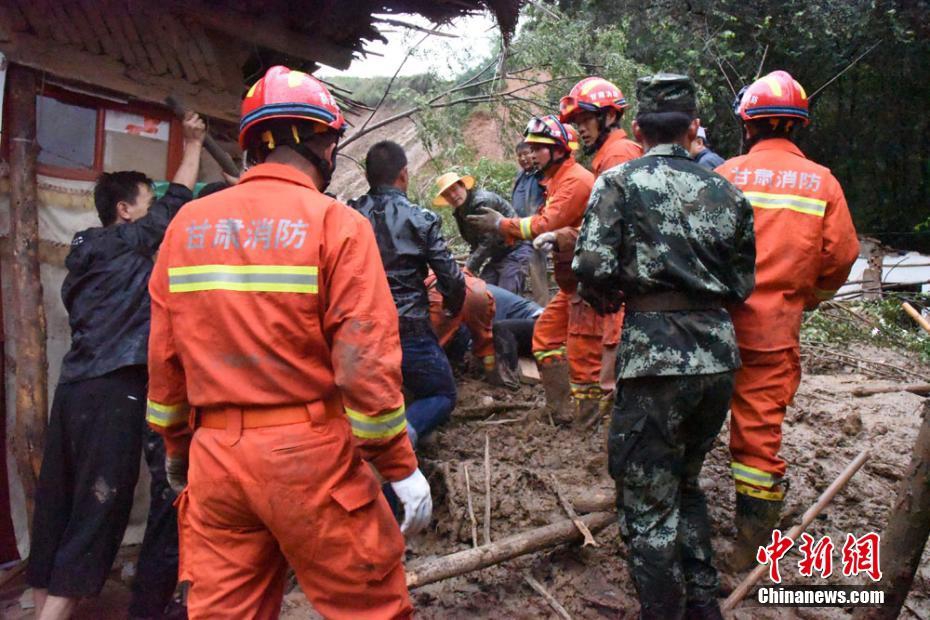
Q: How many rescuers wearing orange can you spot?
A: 5